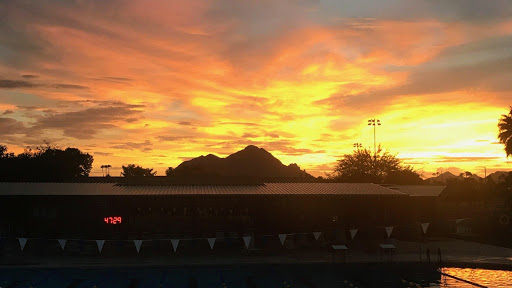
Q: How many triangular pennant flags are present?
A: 12